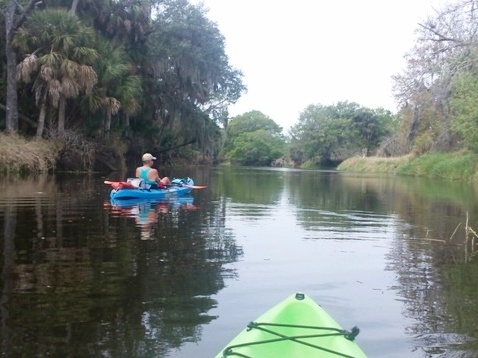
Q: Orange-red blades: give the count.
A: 2